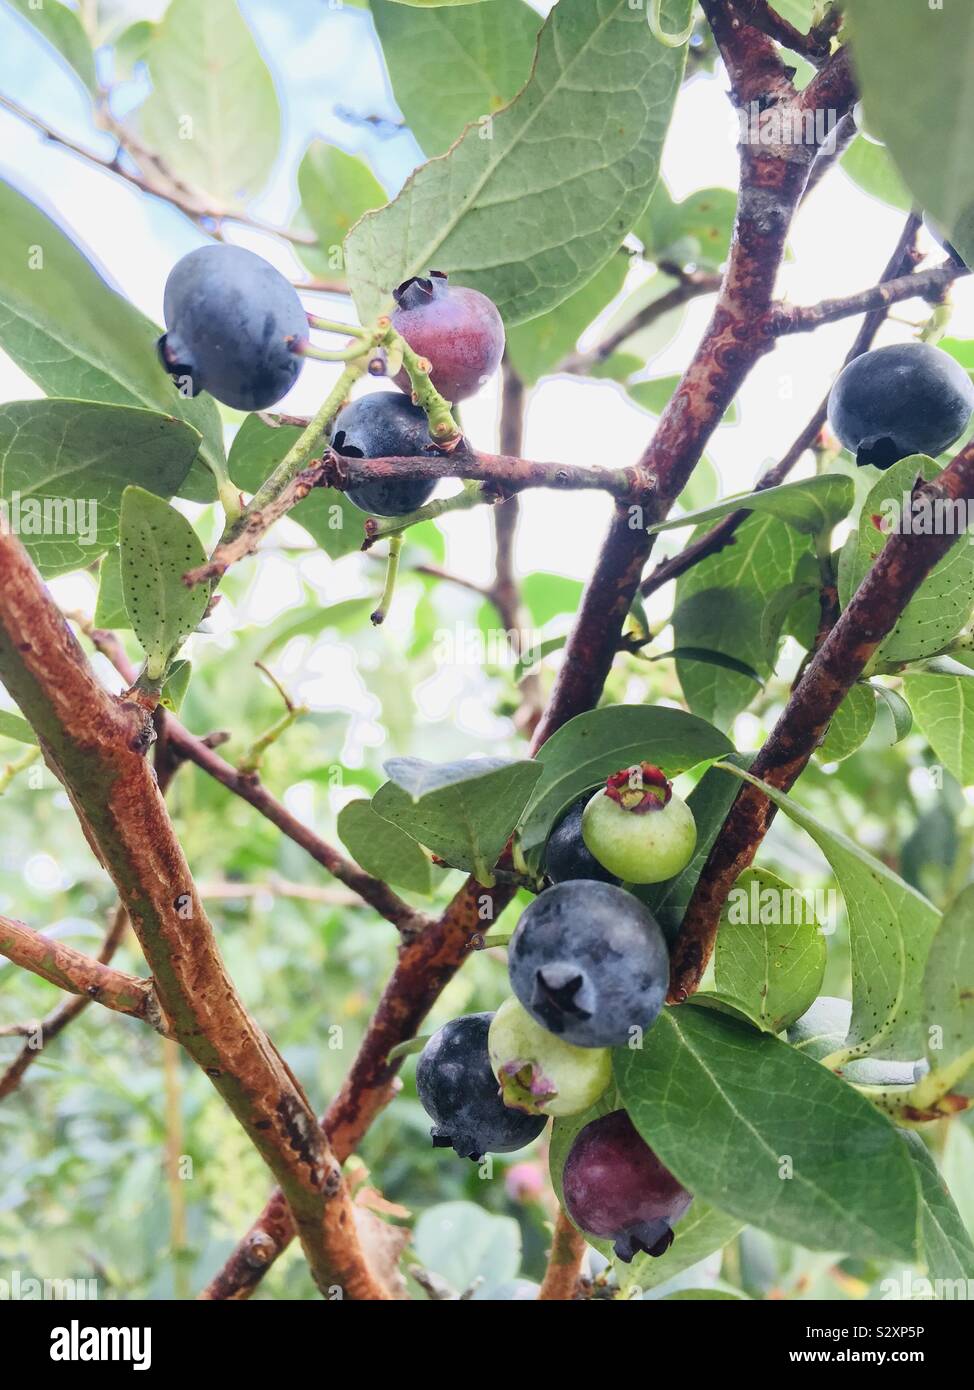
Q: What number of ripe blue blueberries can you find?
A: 6